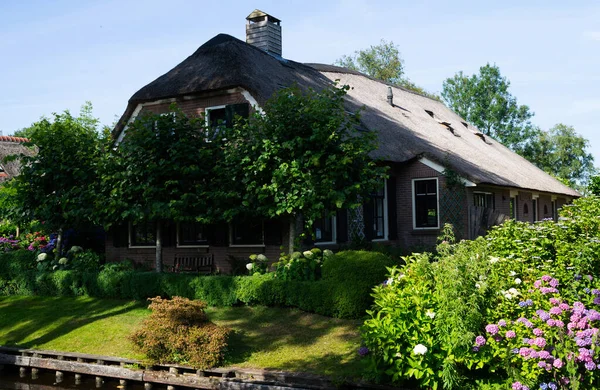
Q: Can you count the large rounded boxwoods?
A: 1